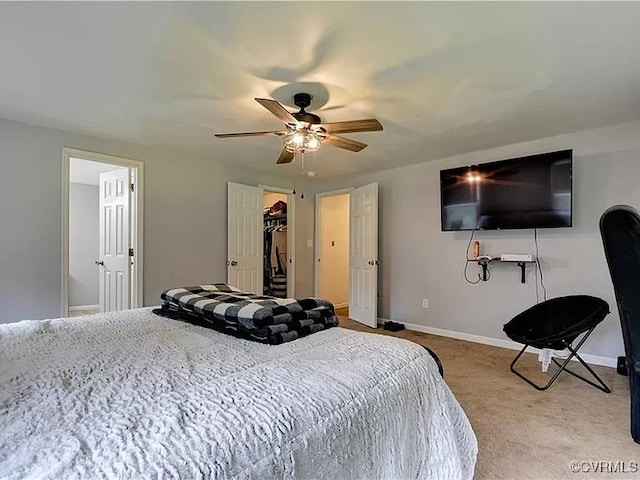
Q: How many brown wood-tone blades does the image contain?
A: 5